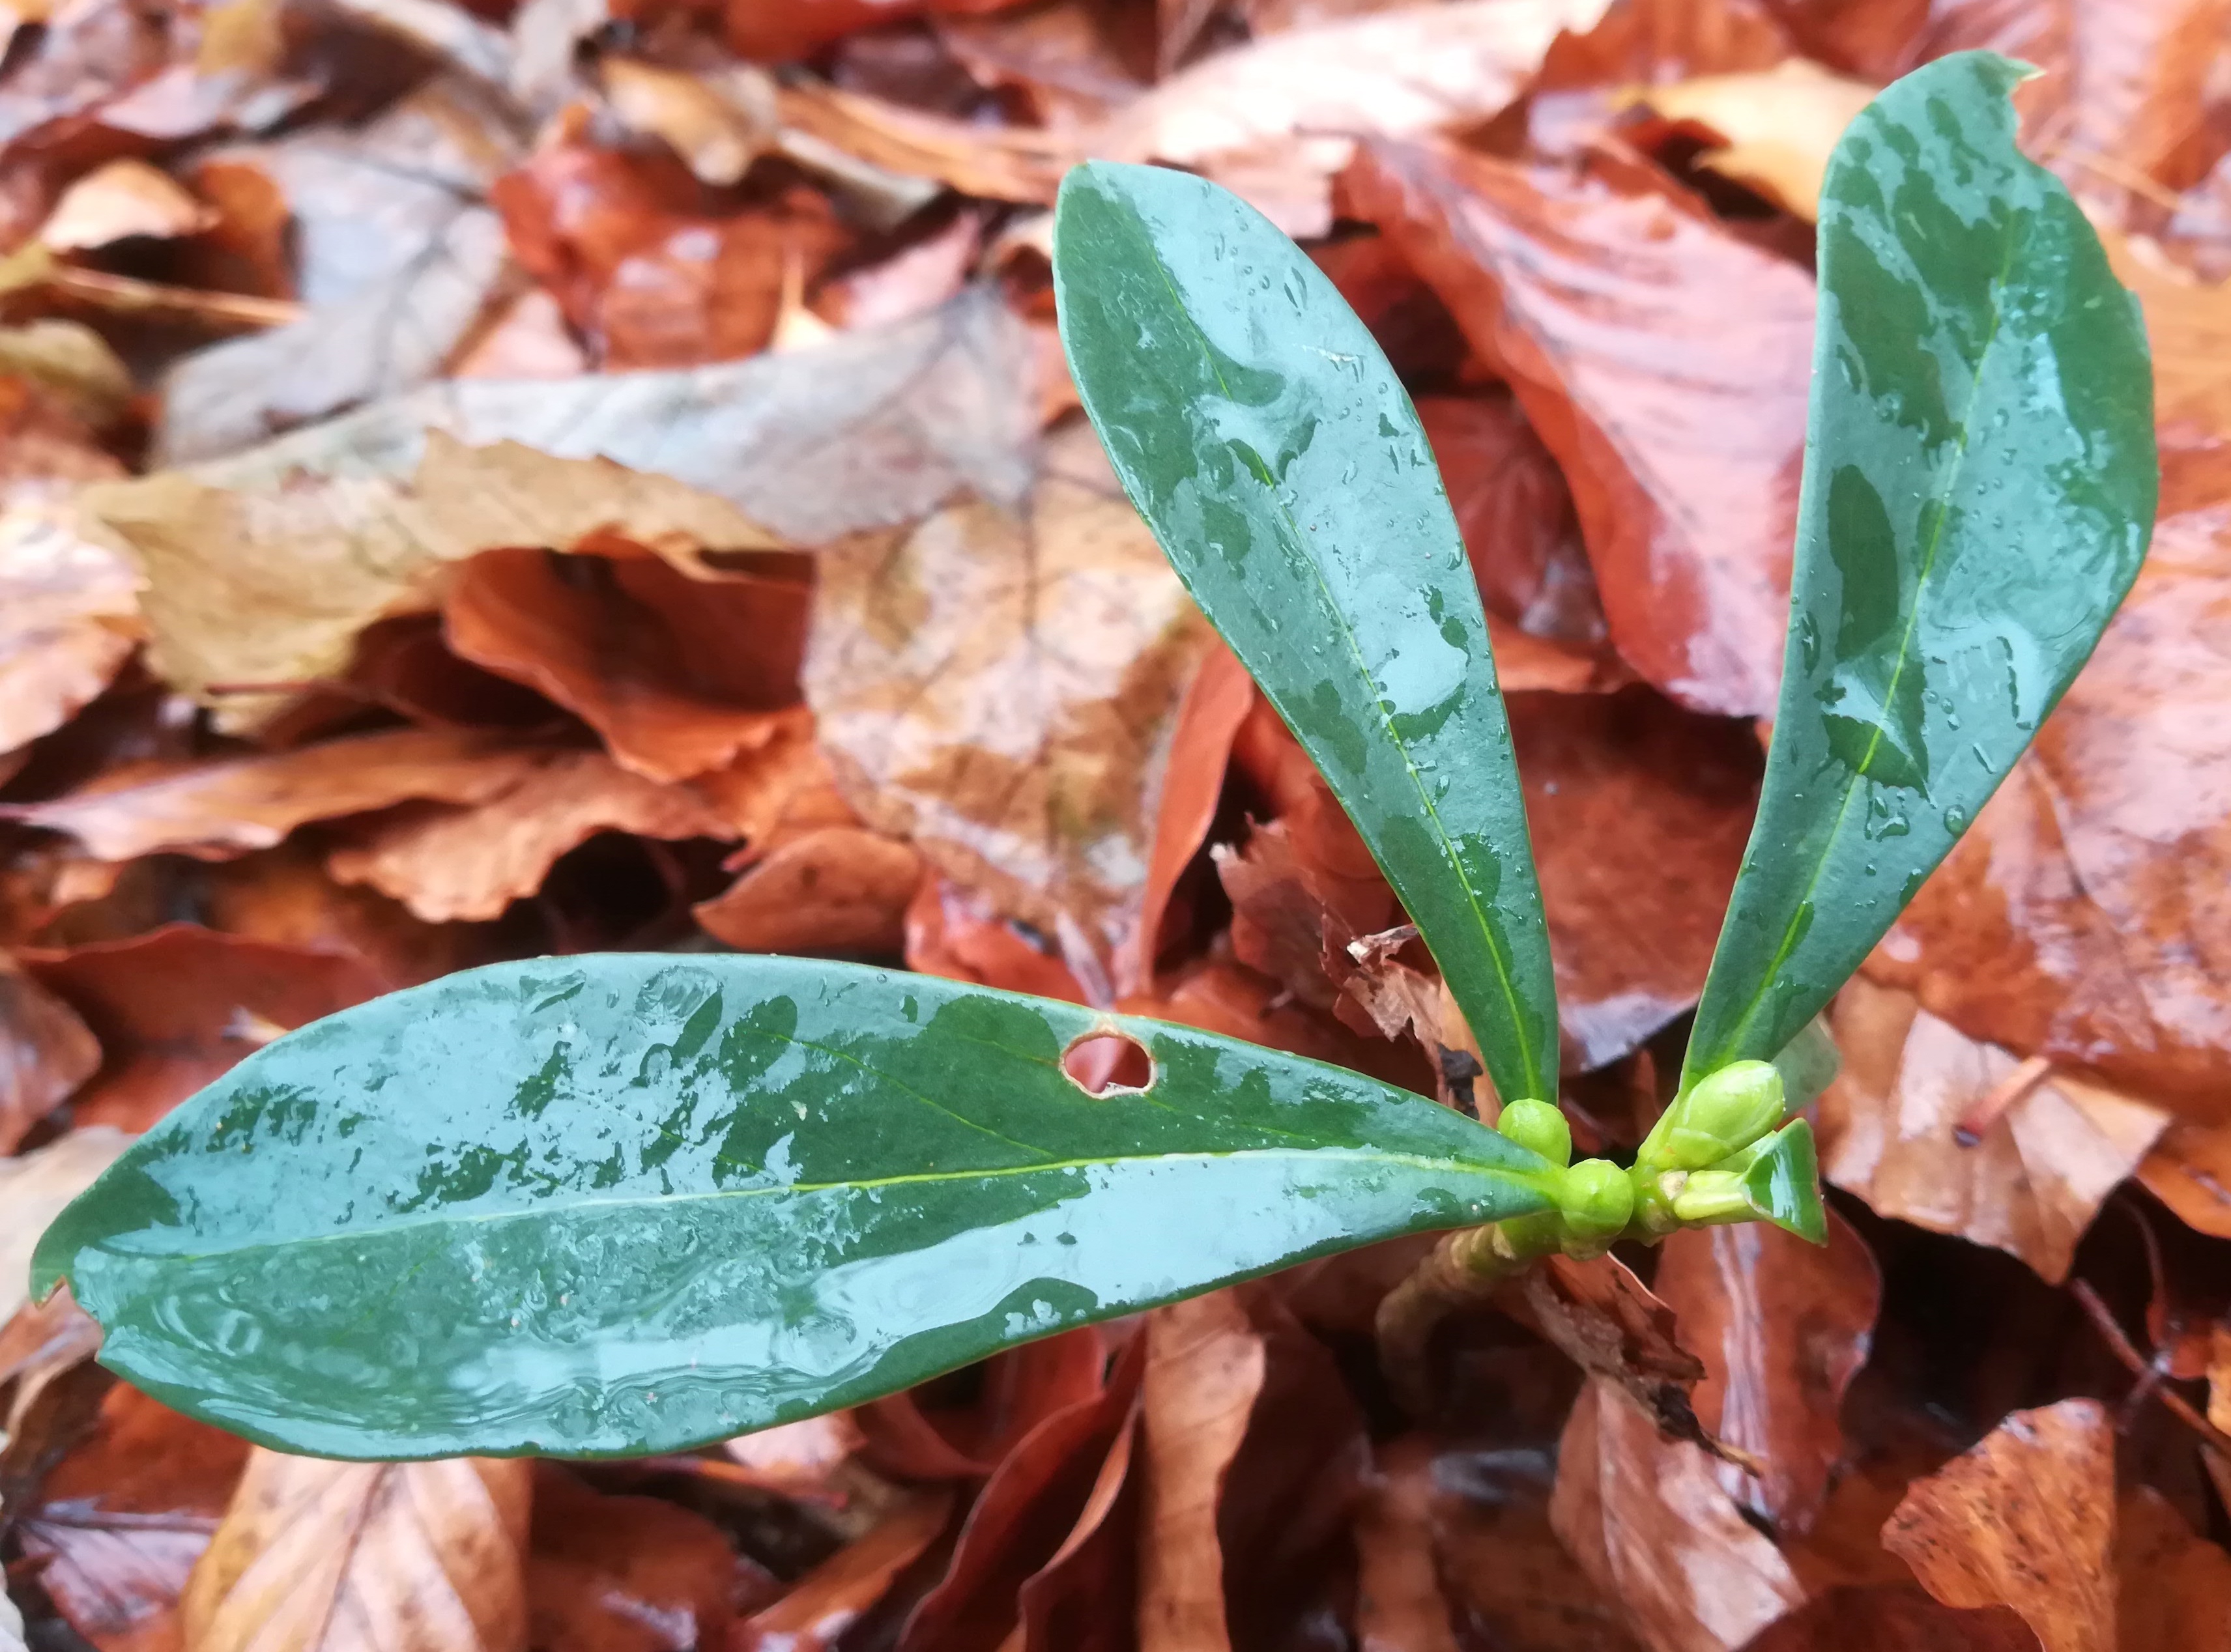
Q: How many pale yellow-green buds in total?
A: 3